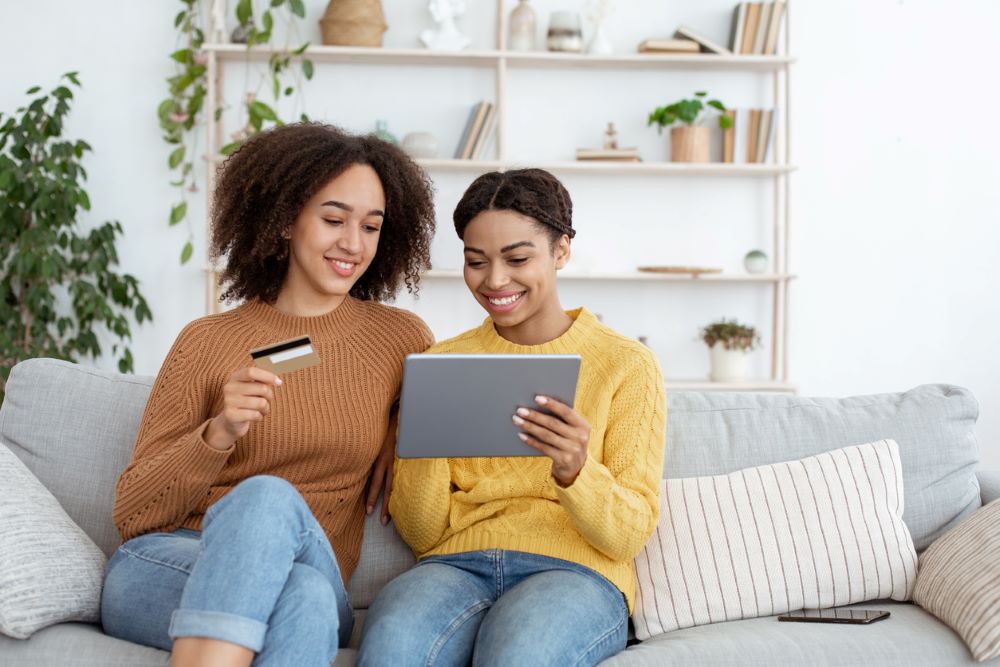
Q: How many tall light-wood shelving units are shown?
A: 1